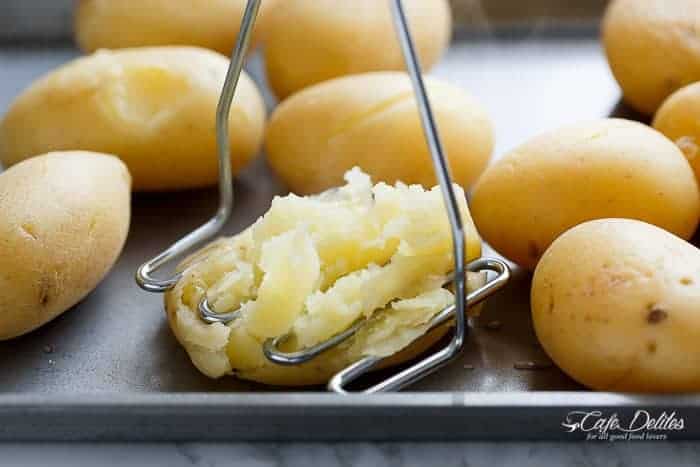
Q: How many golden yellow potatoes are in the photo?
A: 10